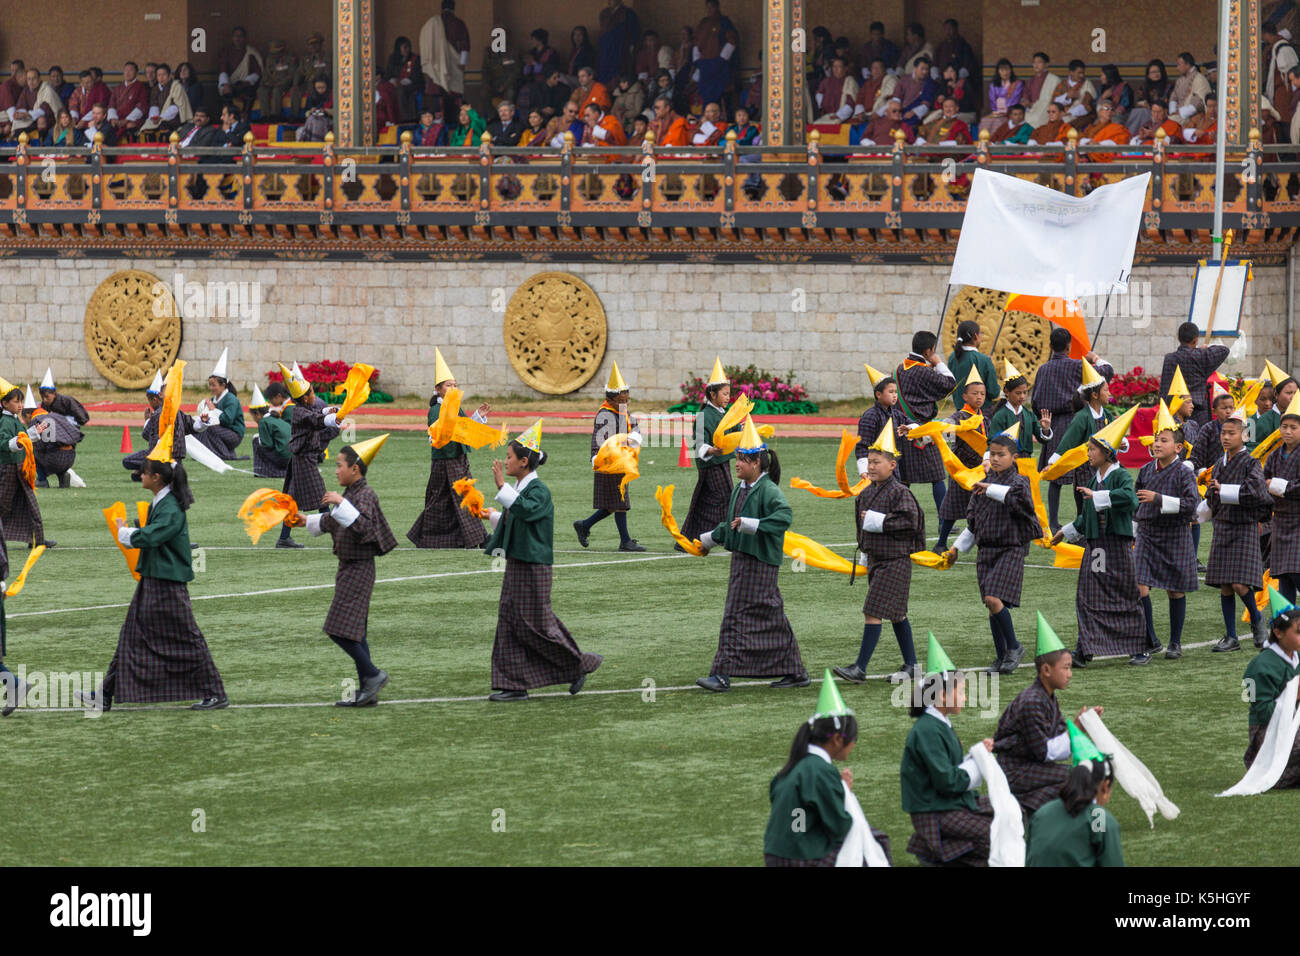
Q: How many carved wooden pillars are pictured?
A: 3